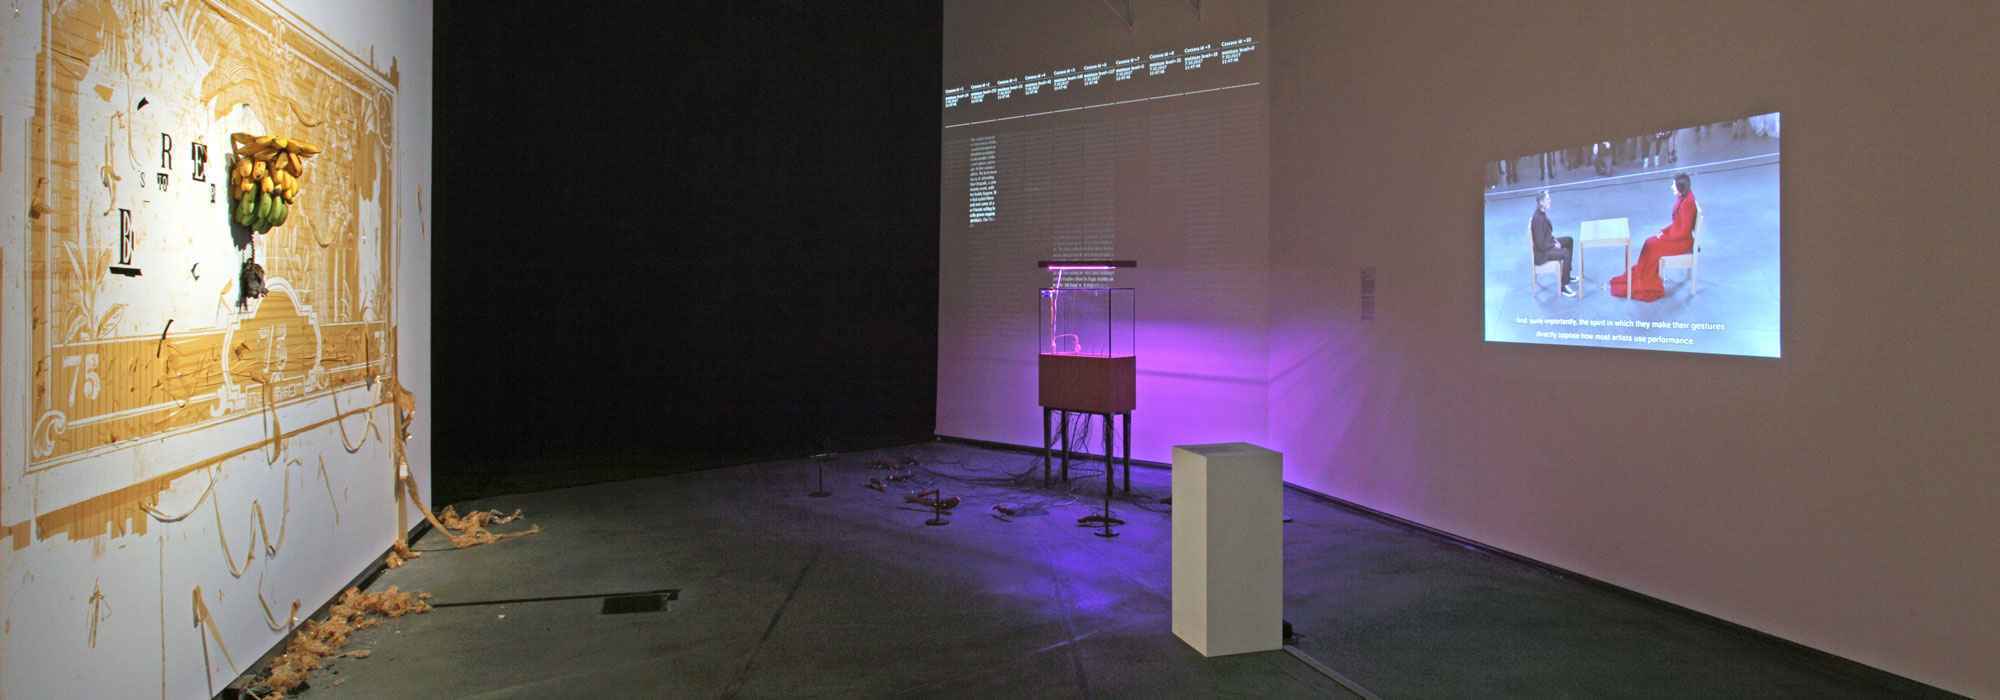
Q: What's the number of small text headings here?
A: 10